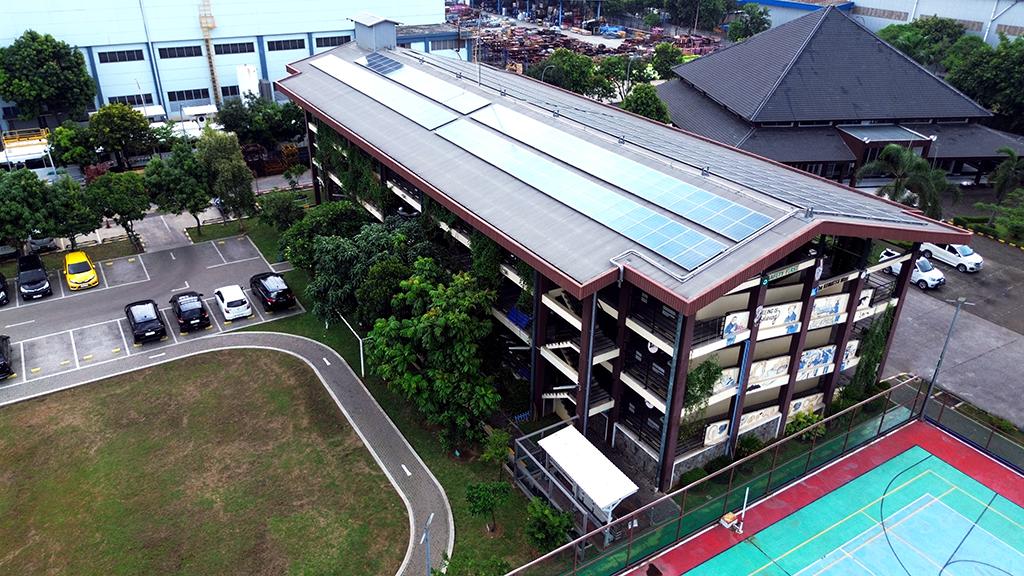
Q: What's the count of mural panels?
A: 11